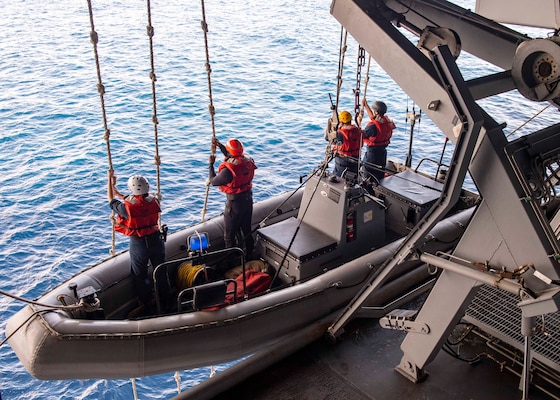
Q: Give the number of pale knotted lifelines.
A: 5